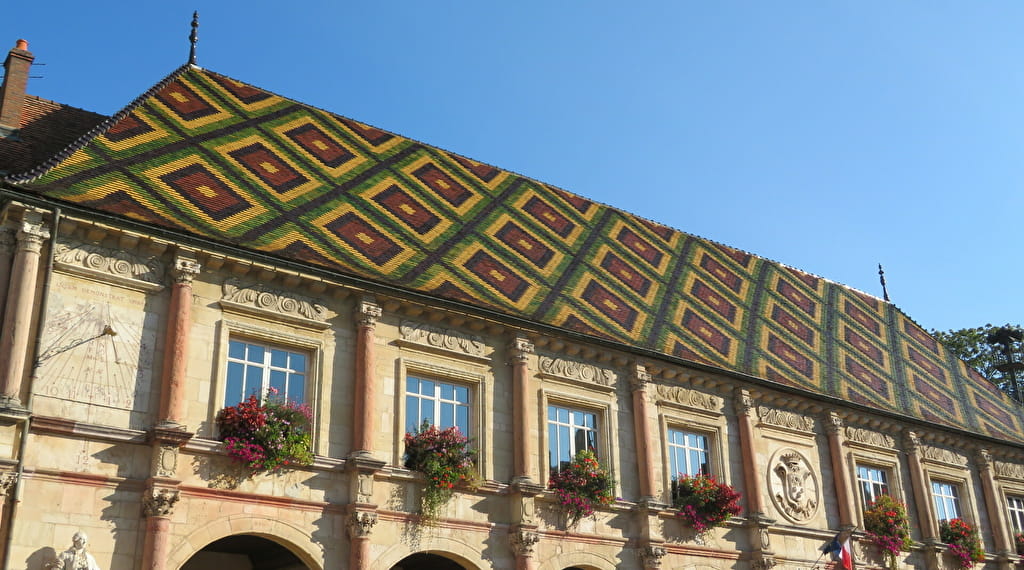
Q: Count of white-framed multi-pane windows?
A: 7